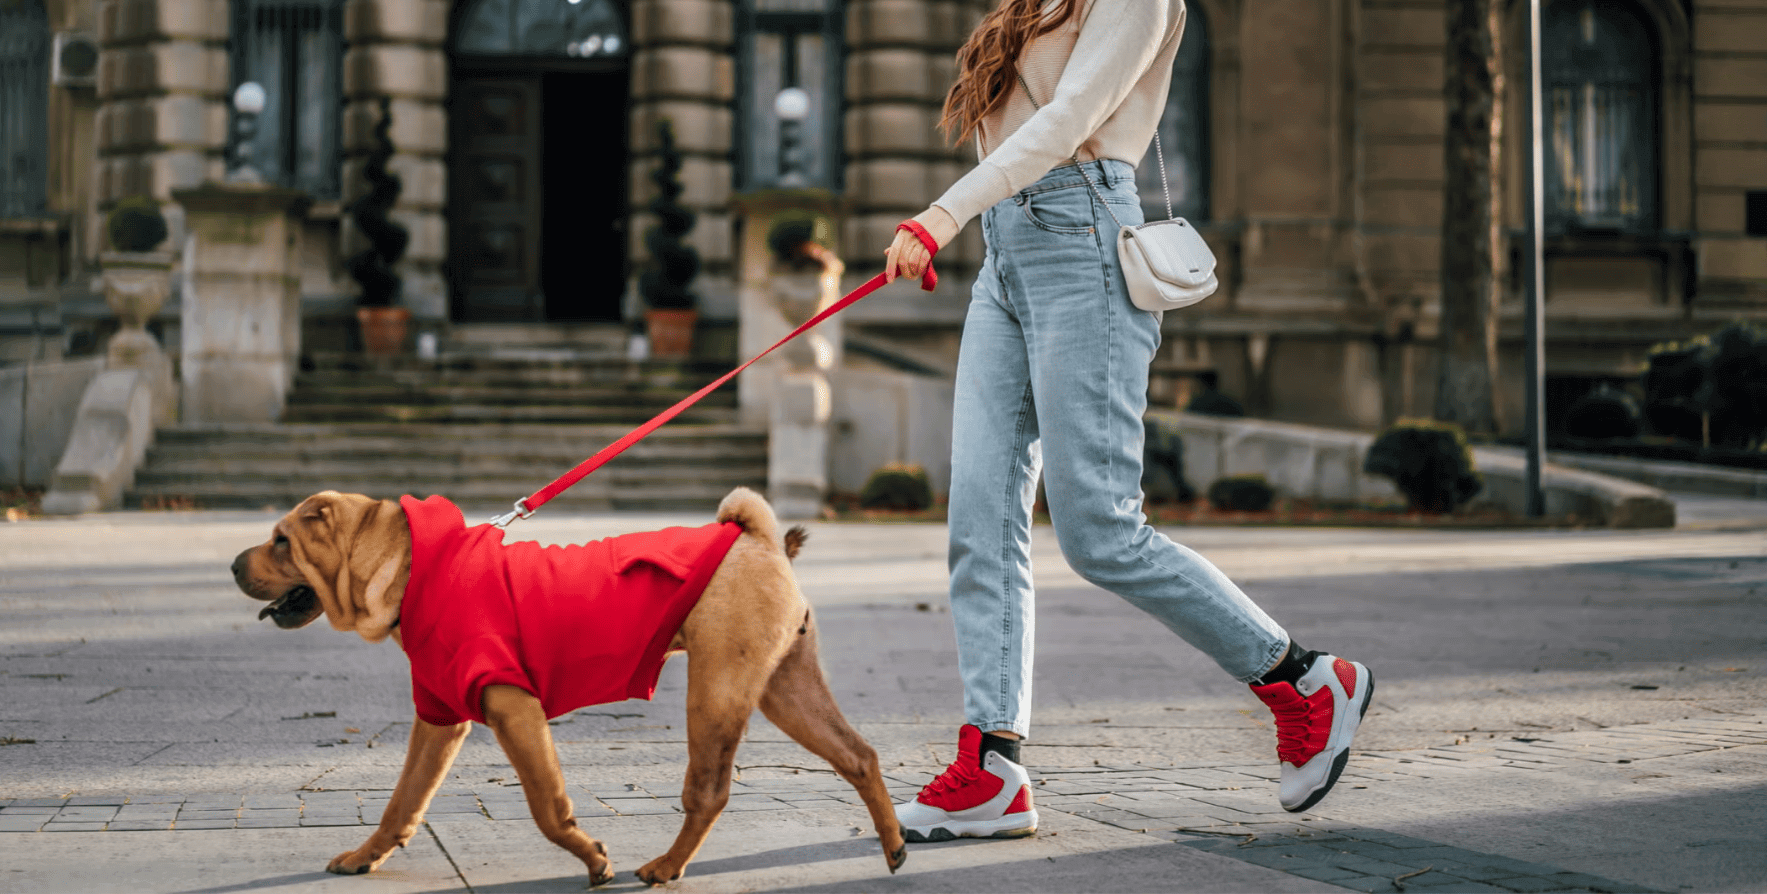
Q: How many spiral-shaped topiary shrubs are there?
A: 2